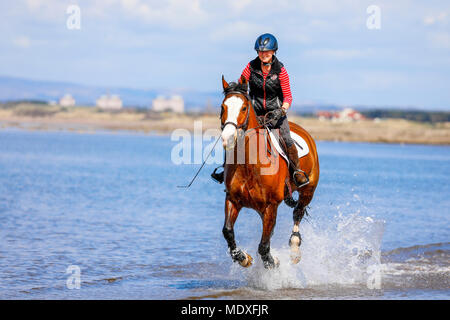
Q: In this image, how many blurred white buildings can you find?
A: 3